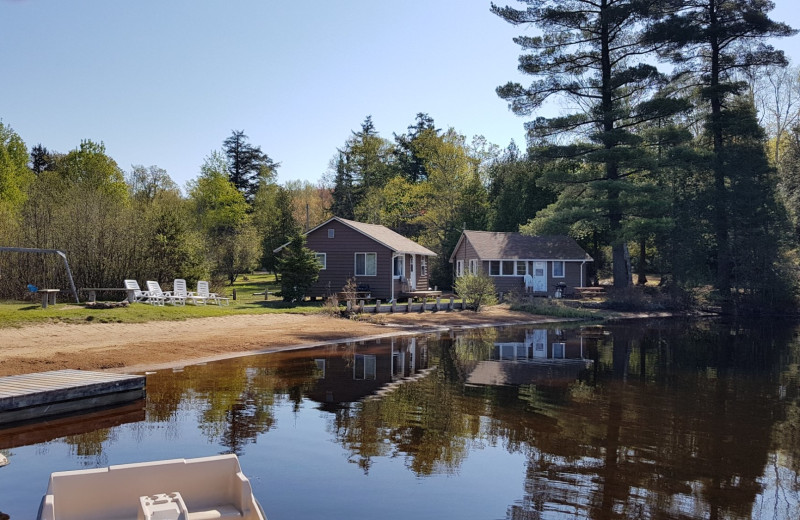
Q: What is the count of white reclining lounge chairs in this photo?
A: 4